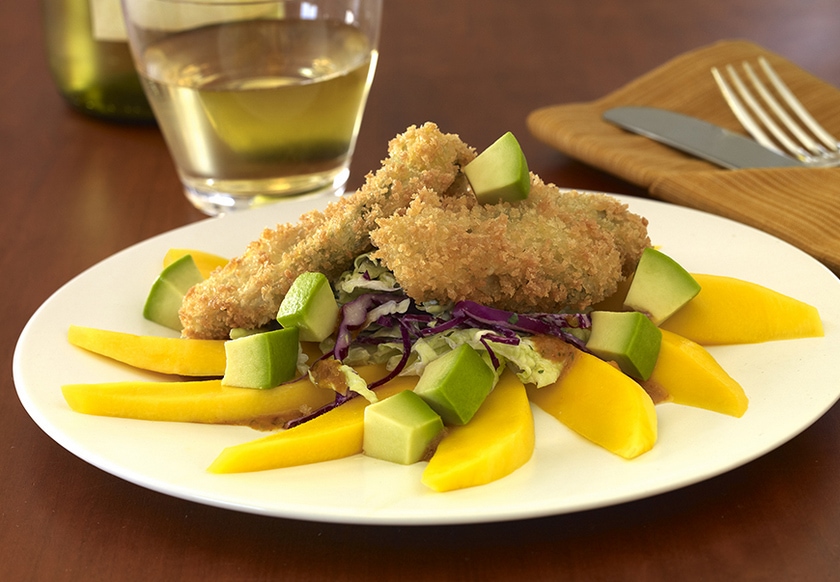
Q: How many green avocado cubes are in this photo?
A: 8